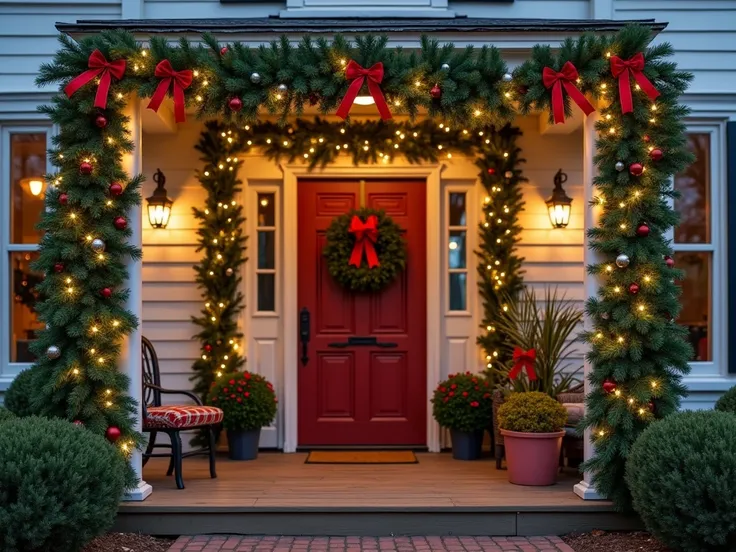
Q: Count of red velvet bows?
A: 7